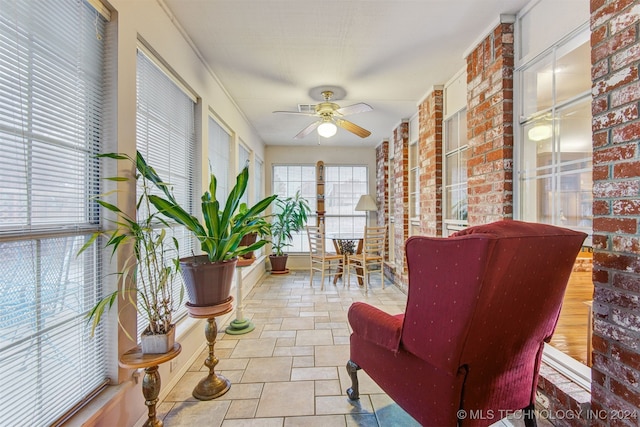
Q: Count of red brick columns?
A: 5